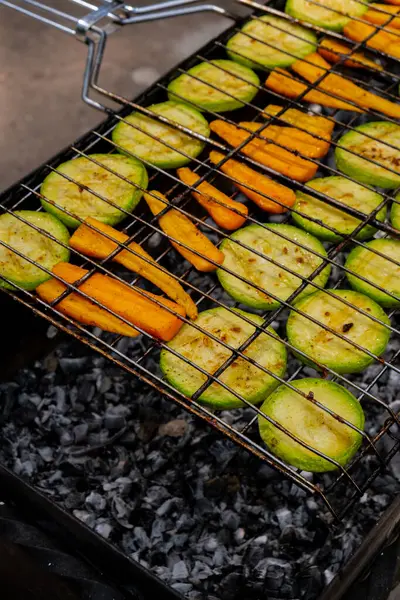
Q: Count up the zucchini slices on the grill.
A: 14